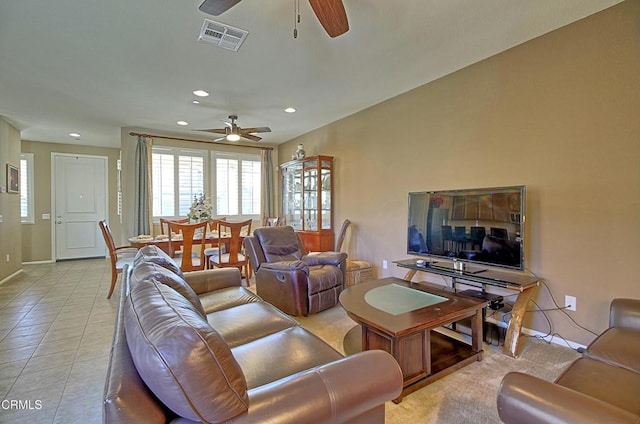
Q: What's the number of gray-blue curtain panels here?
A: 2